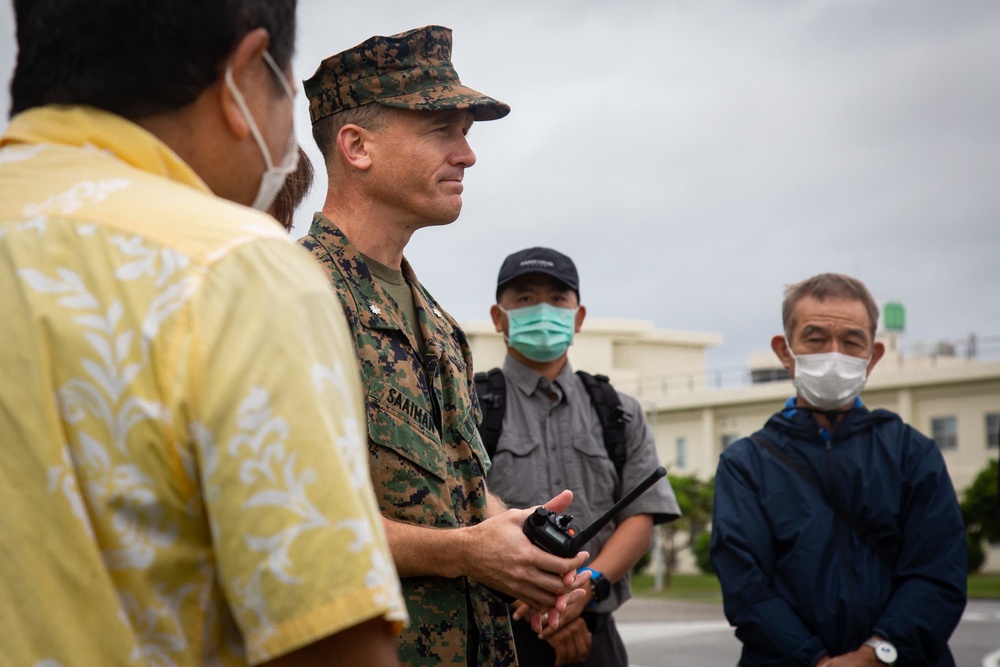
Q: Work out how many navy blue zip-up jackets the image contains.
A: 1